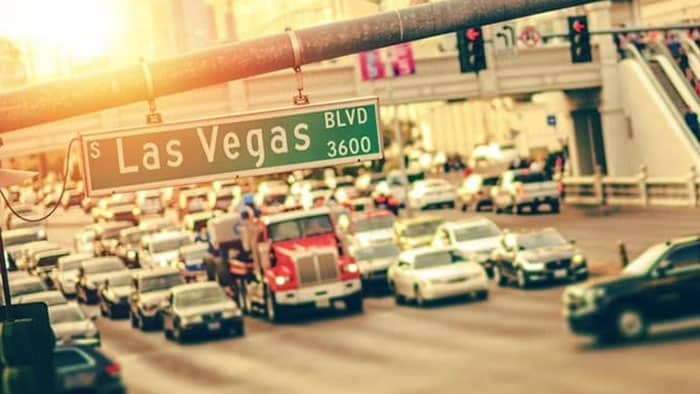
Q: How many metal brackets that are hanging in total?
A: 2